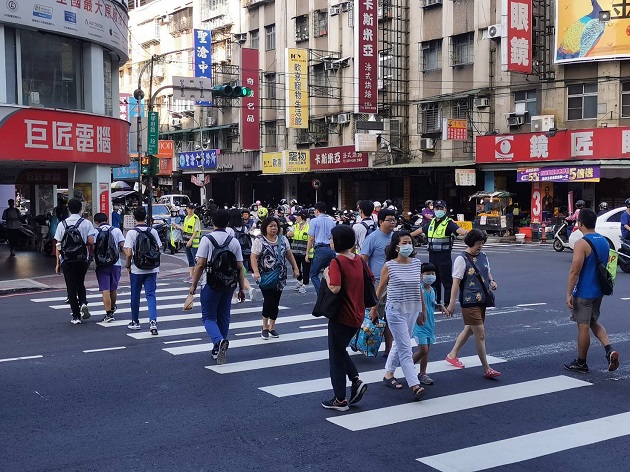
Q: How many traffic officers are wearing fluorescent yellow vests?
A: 3